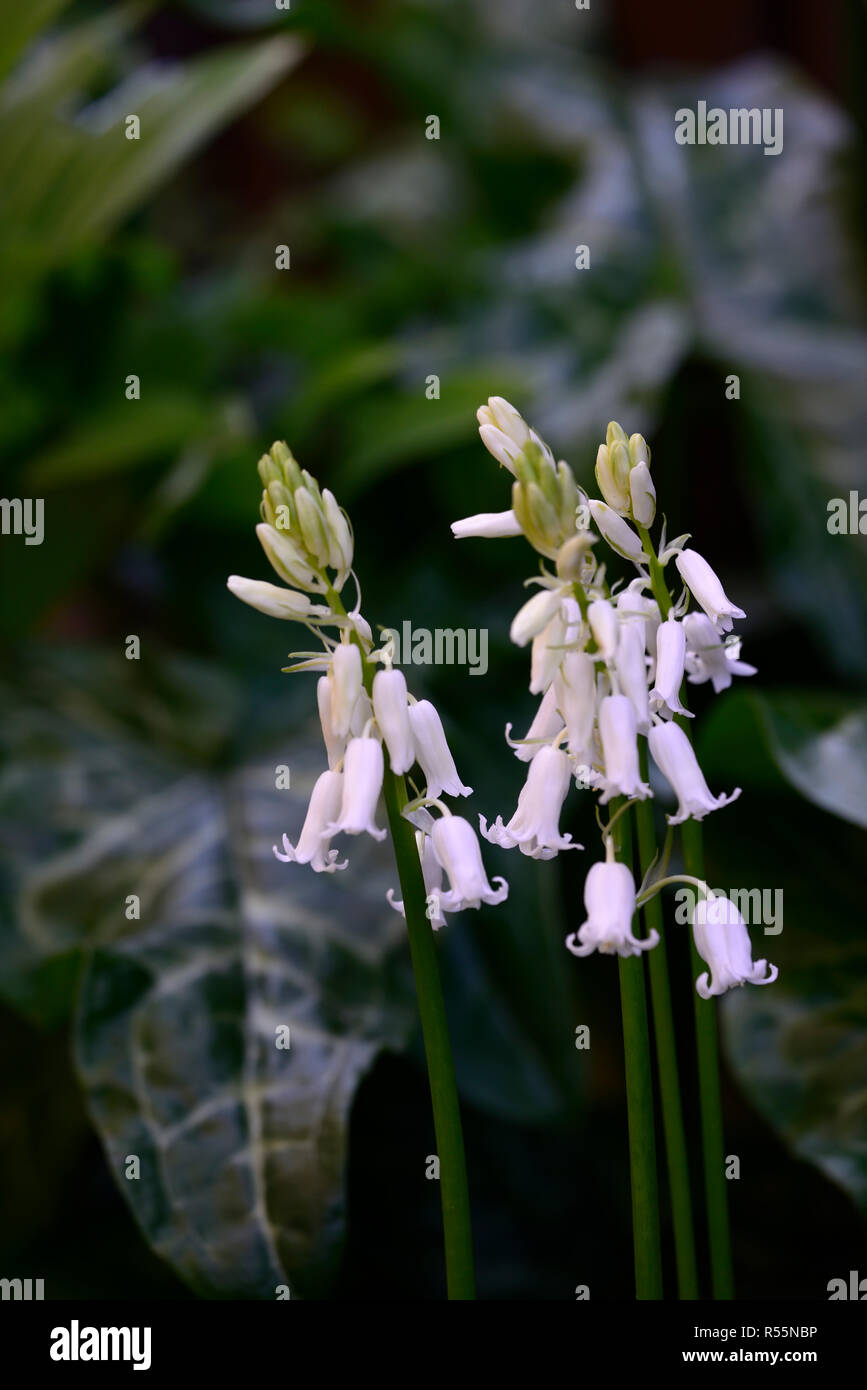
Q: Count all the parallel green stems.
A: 4